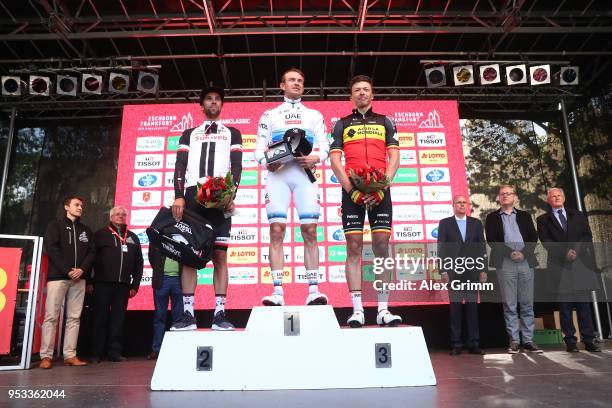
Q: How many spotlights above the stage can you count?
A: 12